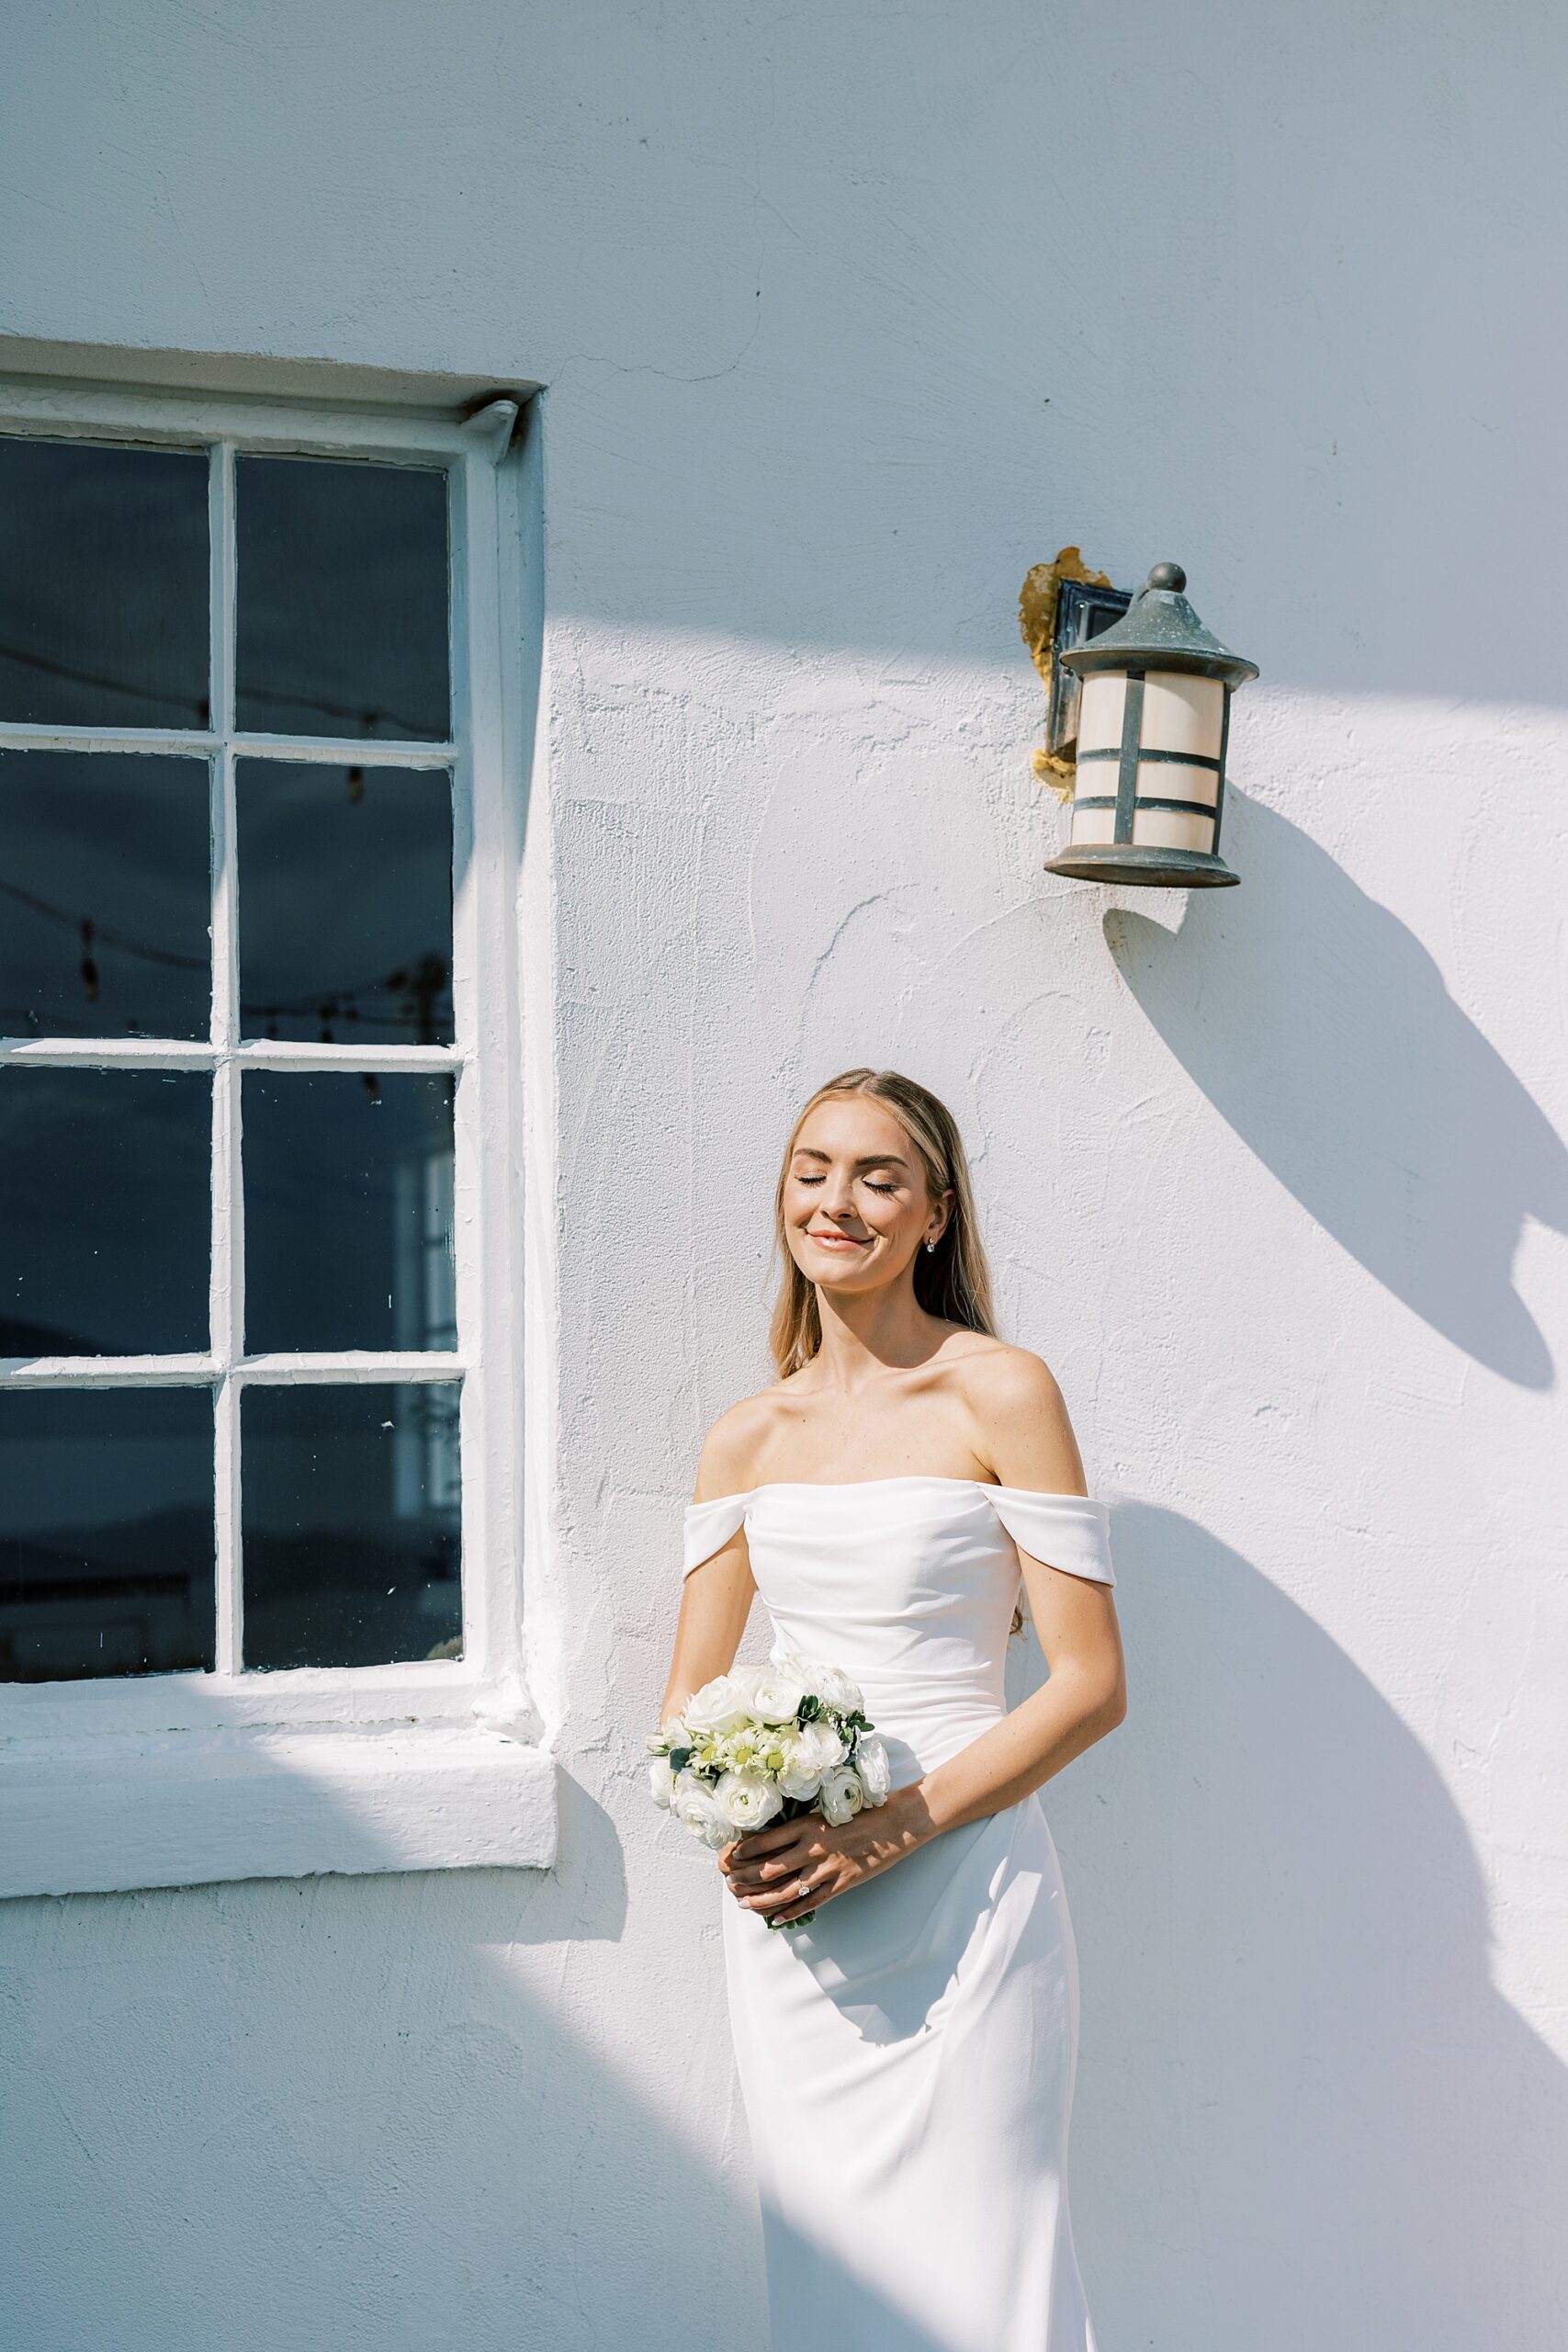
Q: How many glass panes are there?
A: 8